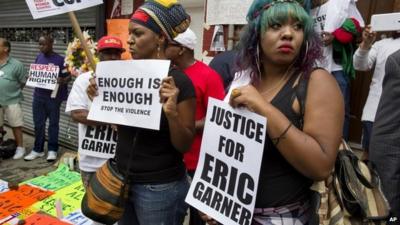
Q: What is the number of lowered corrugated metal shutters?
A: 1